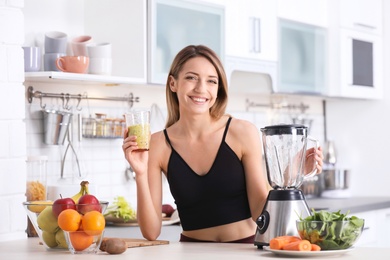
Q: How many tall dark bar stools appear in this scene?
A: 0